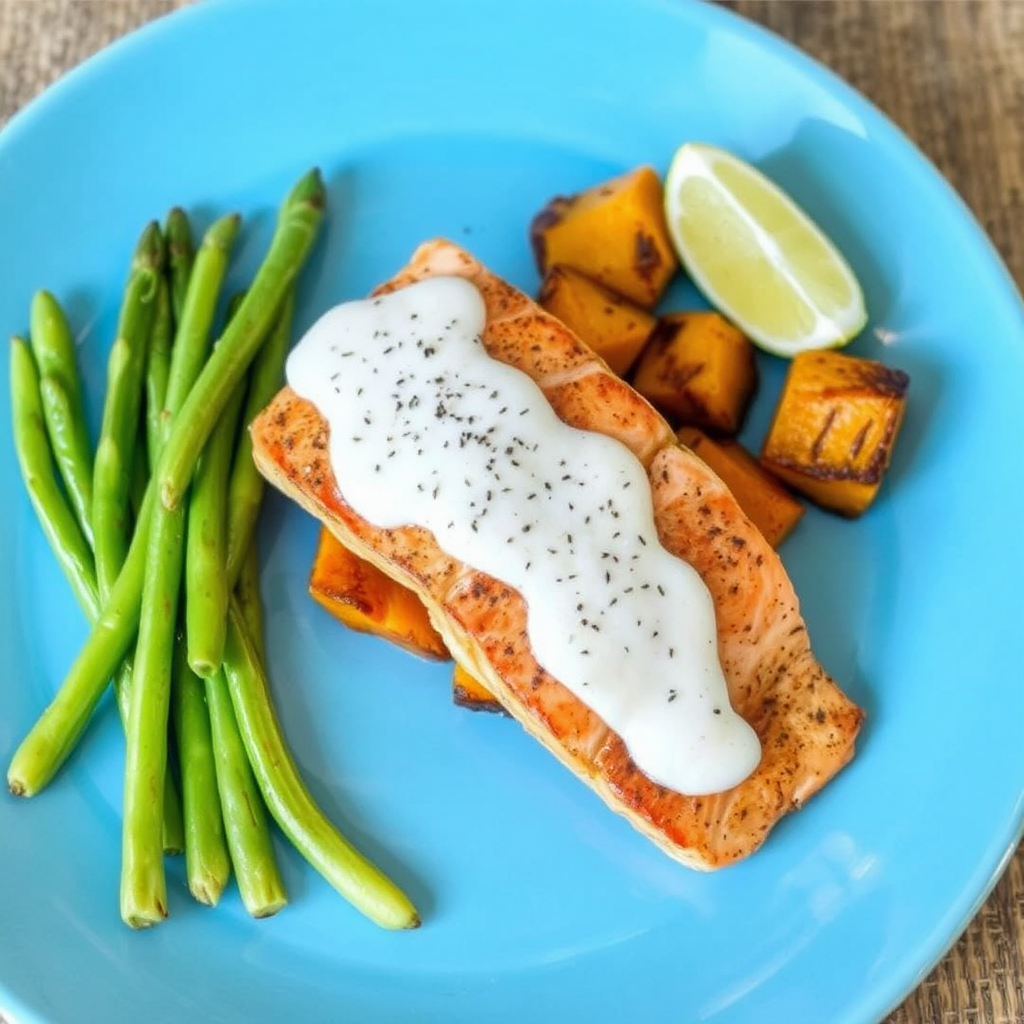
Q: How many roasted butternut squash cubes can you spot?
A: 7